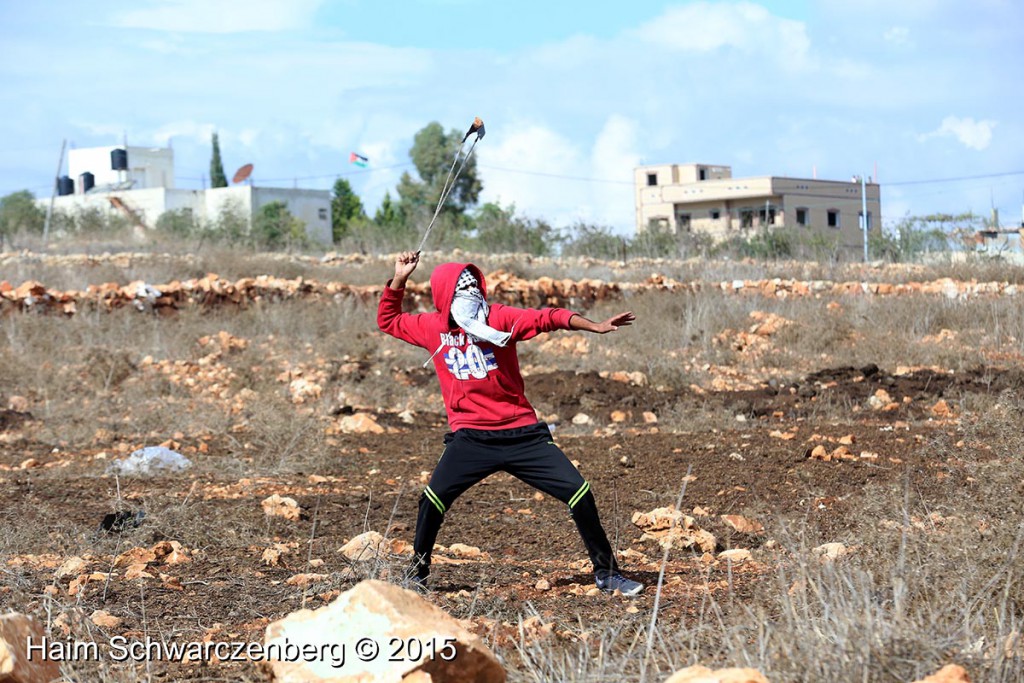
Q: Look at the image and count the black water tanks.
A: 3